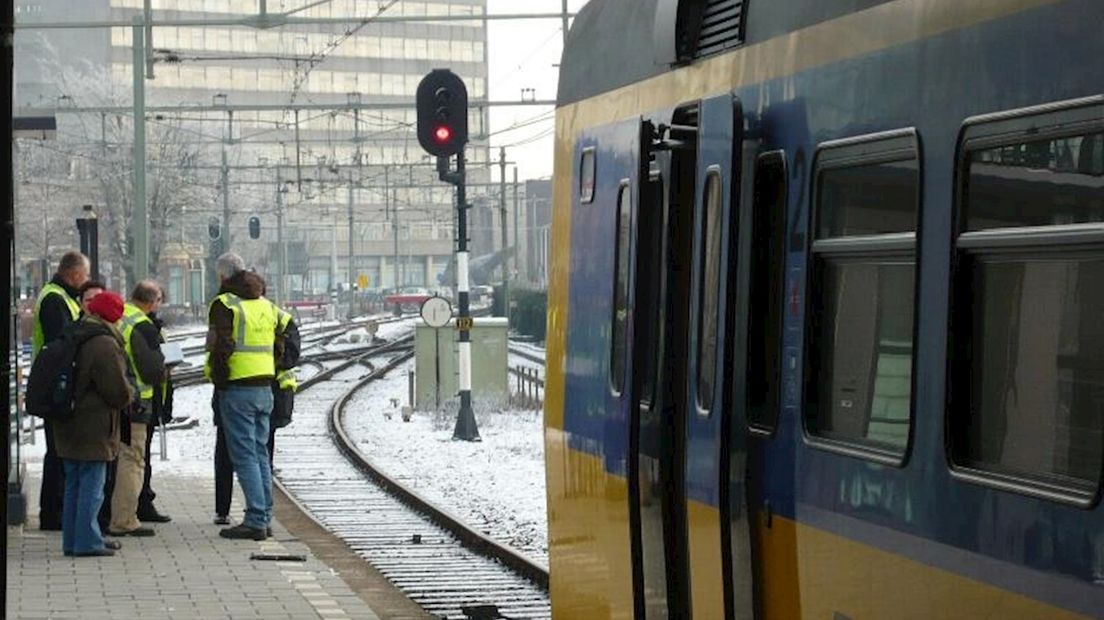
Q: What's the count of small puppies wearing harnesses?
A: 0